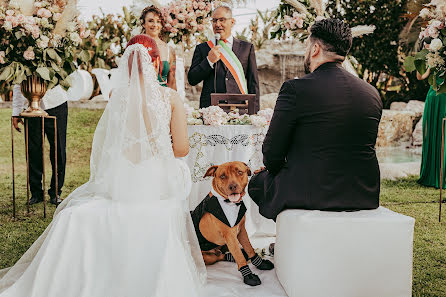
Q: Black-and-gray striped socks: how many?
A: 3